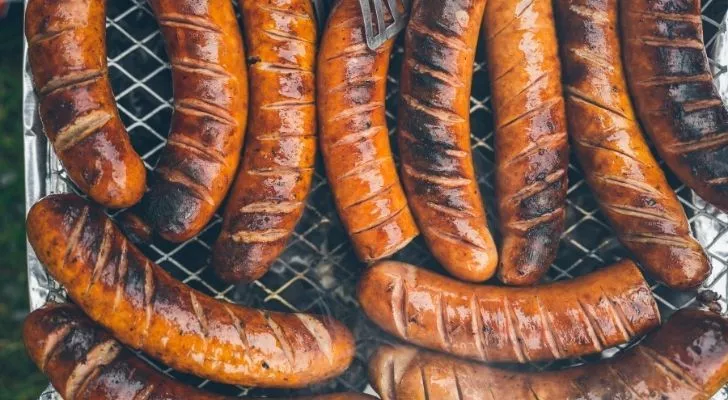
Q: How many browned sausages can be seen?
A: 12